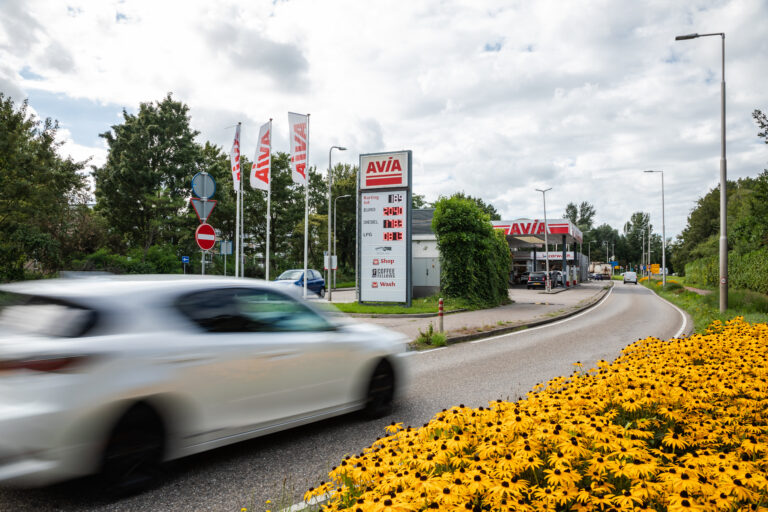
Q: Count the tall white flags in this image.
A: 3